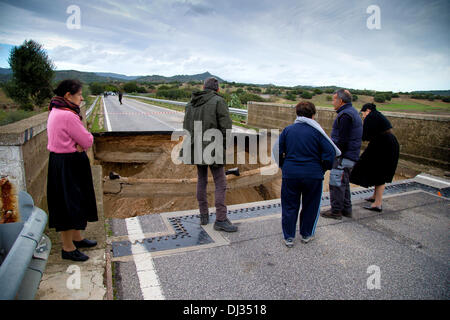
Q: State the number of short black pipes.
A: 2